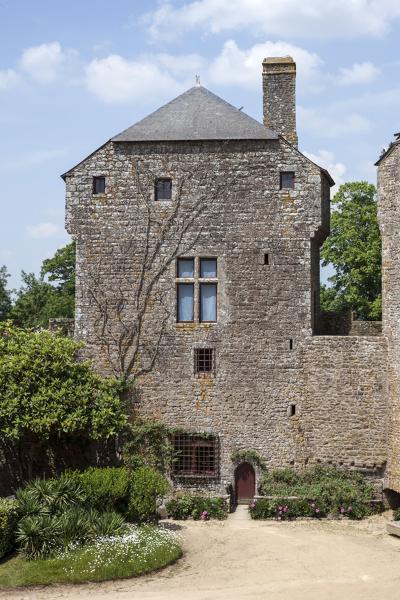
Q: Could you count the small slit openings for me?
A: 3